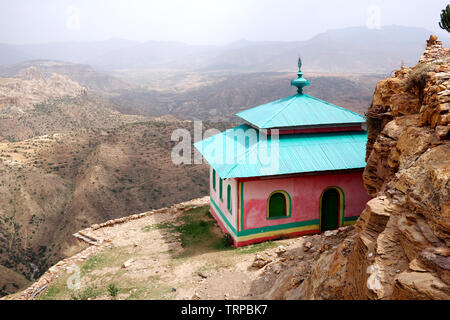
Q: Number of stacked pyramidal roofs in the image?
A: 2